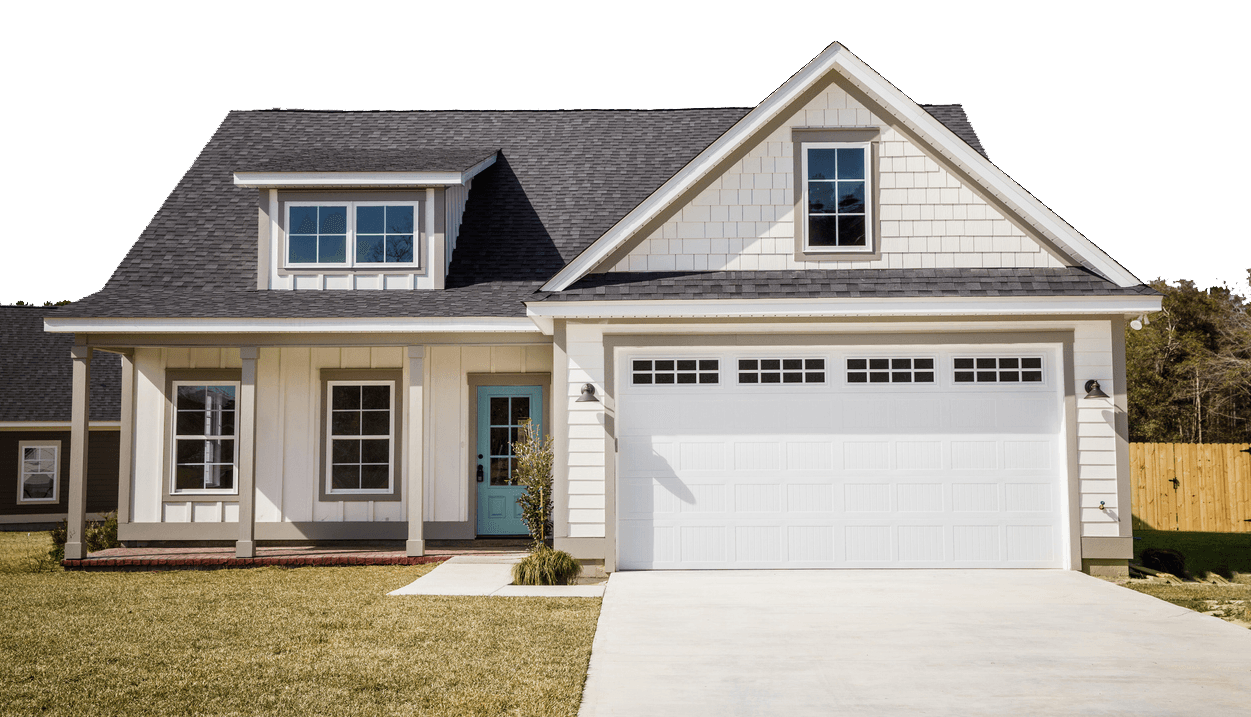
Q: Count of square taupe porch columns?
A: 3